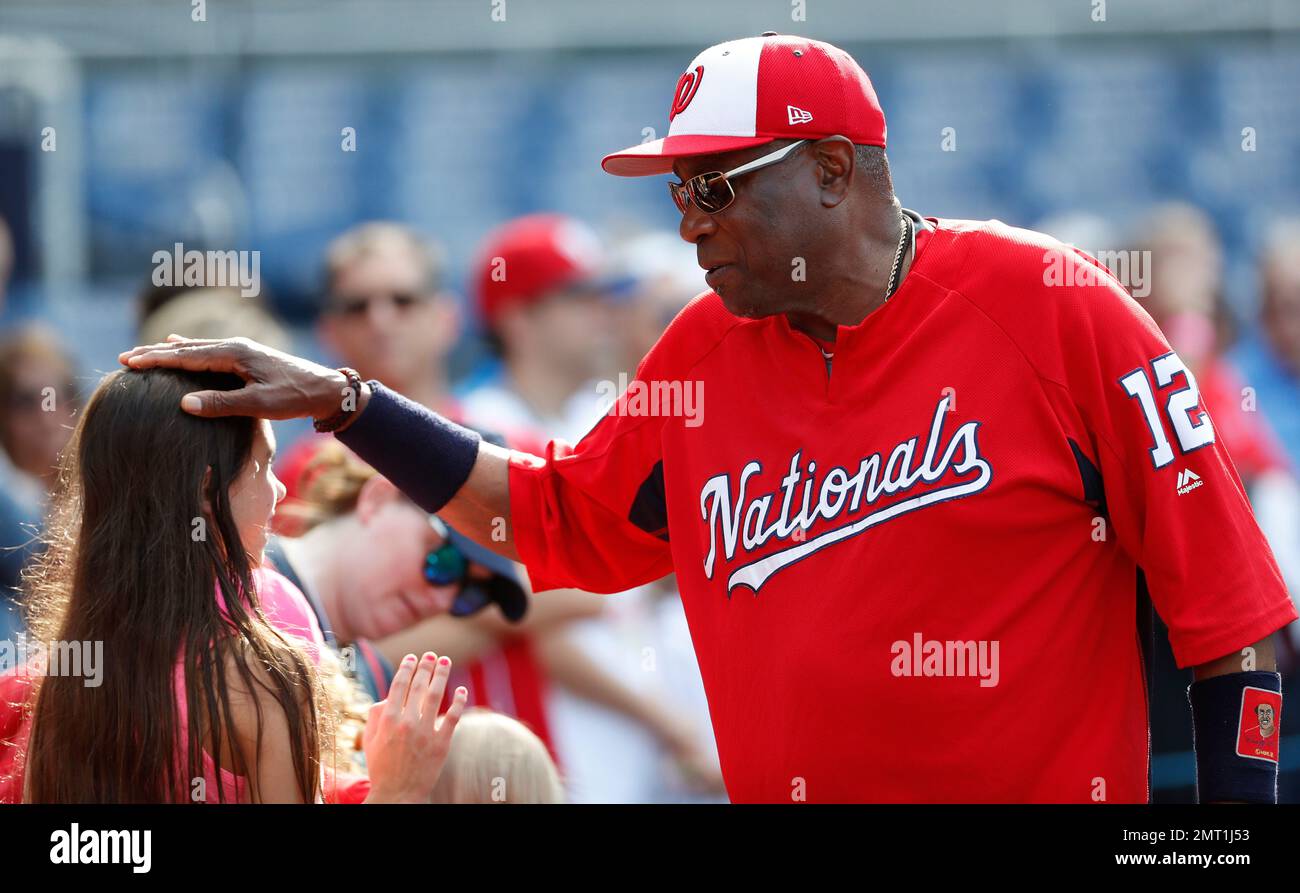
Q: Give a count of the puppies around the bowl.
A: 0